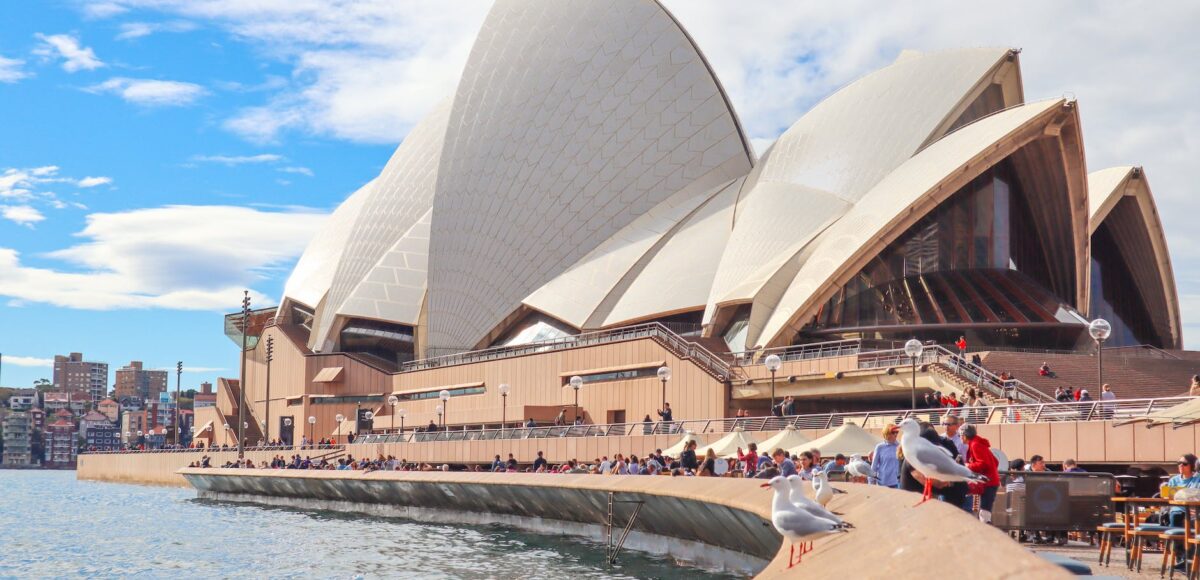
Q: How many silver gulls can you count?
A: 6